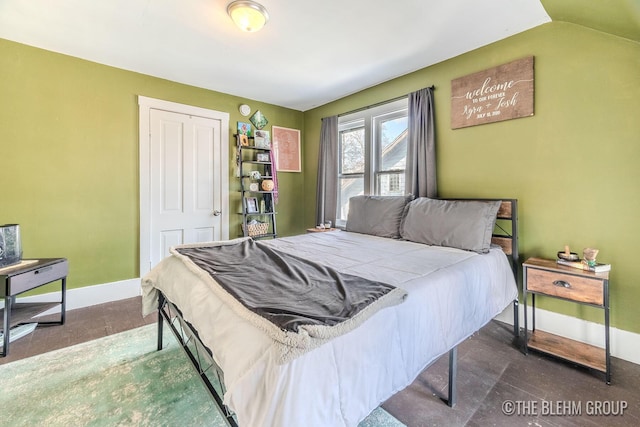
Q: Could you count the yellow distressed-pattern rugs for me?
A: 0